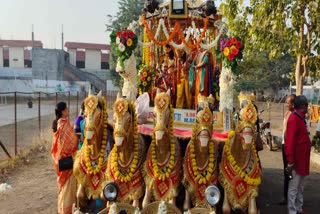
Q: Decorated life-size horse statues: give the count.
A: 5